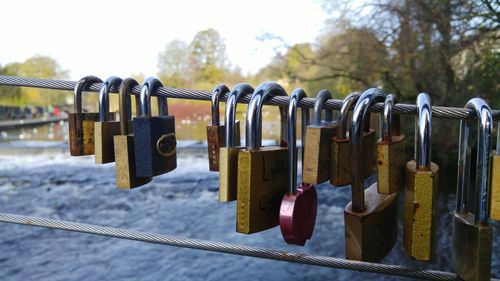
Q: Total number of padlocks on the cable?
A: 15